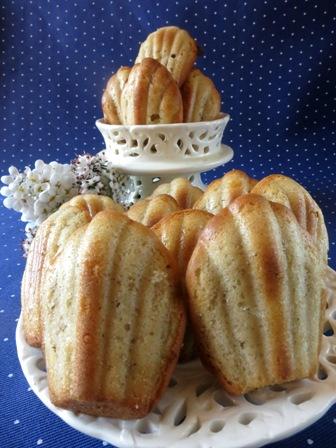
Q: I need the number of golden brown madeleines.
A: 12